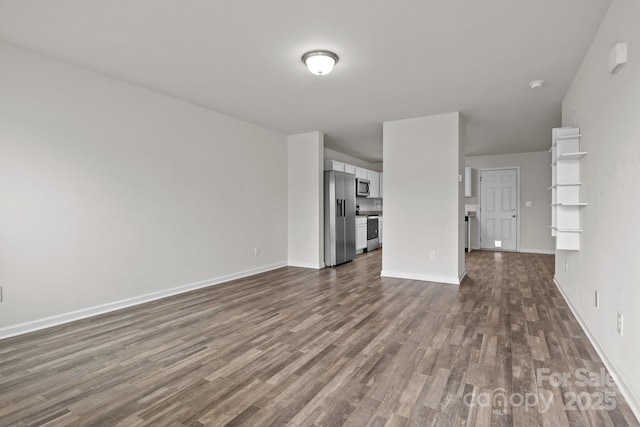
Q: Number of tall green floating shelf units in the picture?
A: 0